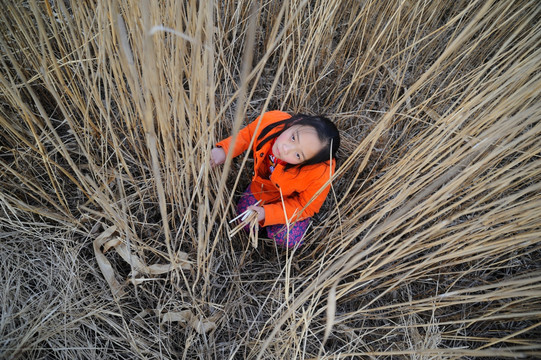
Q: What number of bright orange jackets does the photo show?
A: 1